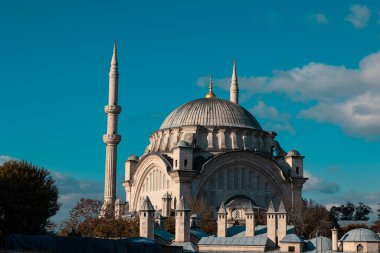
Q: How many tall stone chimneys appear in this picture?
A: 6